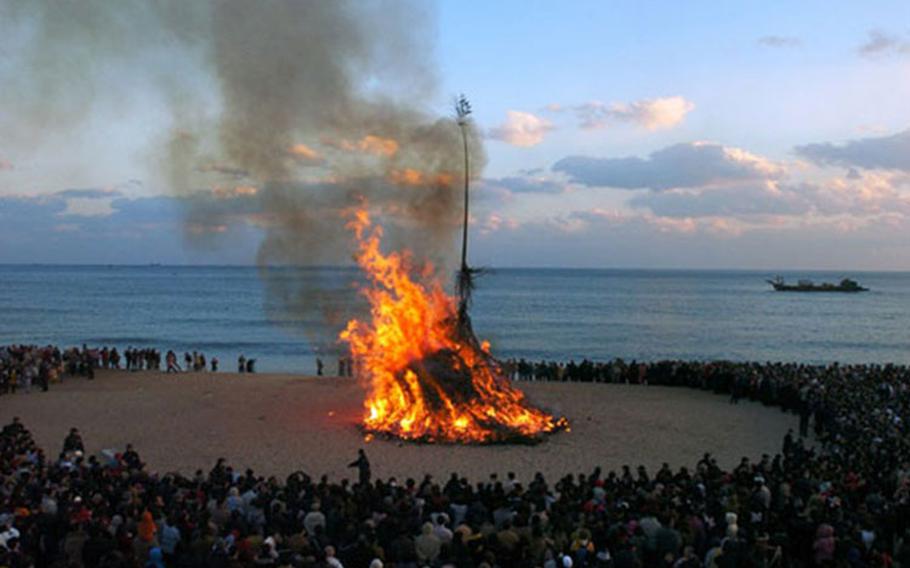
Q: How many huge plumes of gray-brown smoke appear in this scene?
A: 1